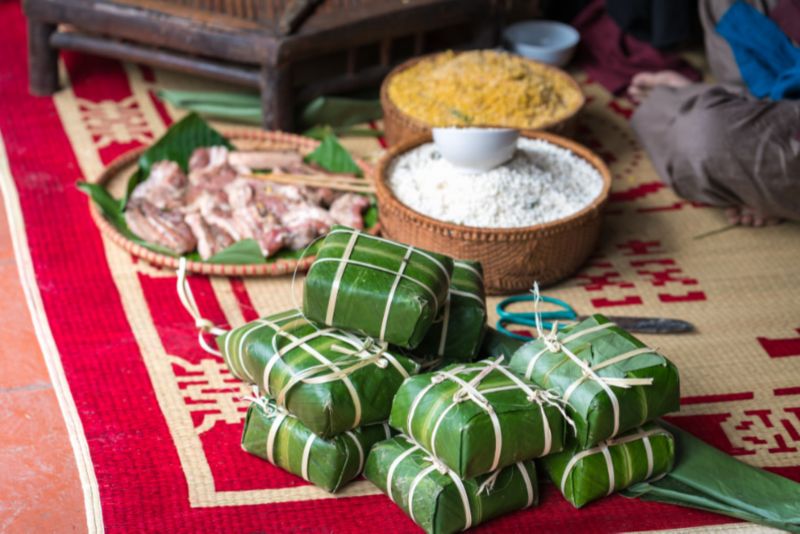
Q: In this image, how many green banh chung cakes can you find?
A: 8